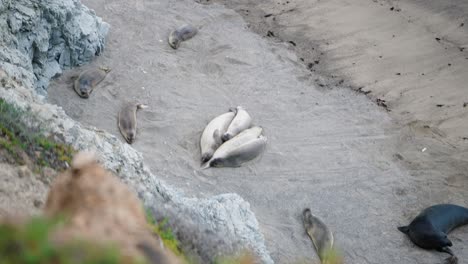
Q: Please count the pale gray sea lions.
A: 3